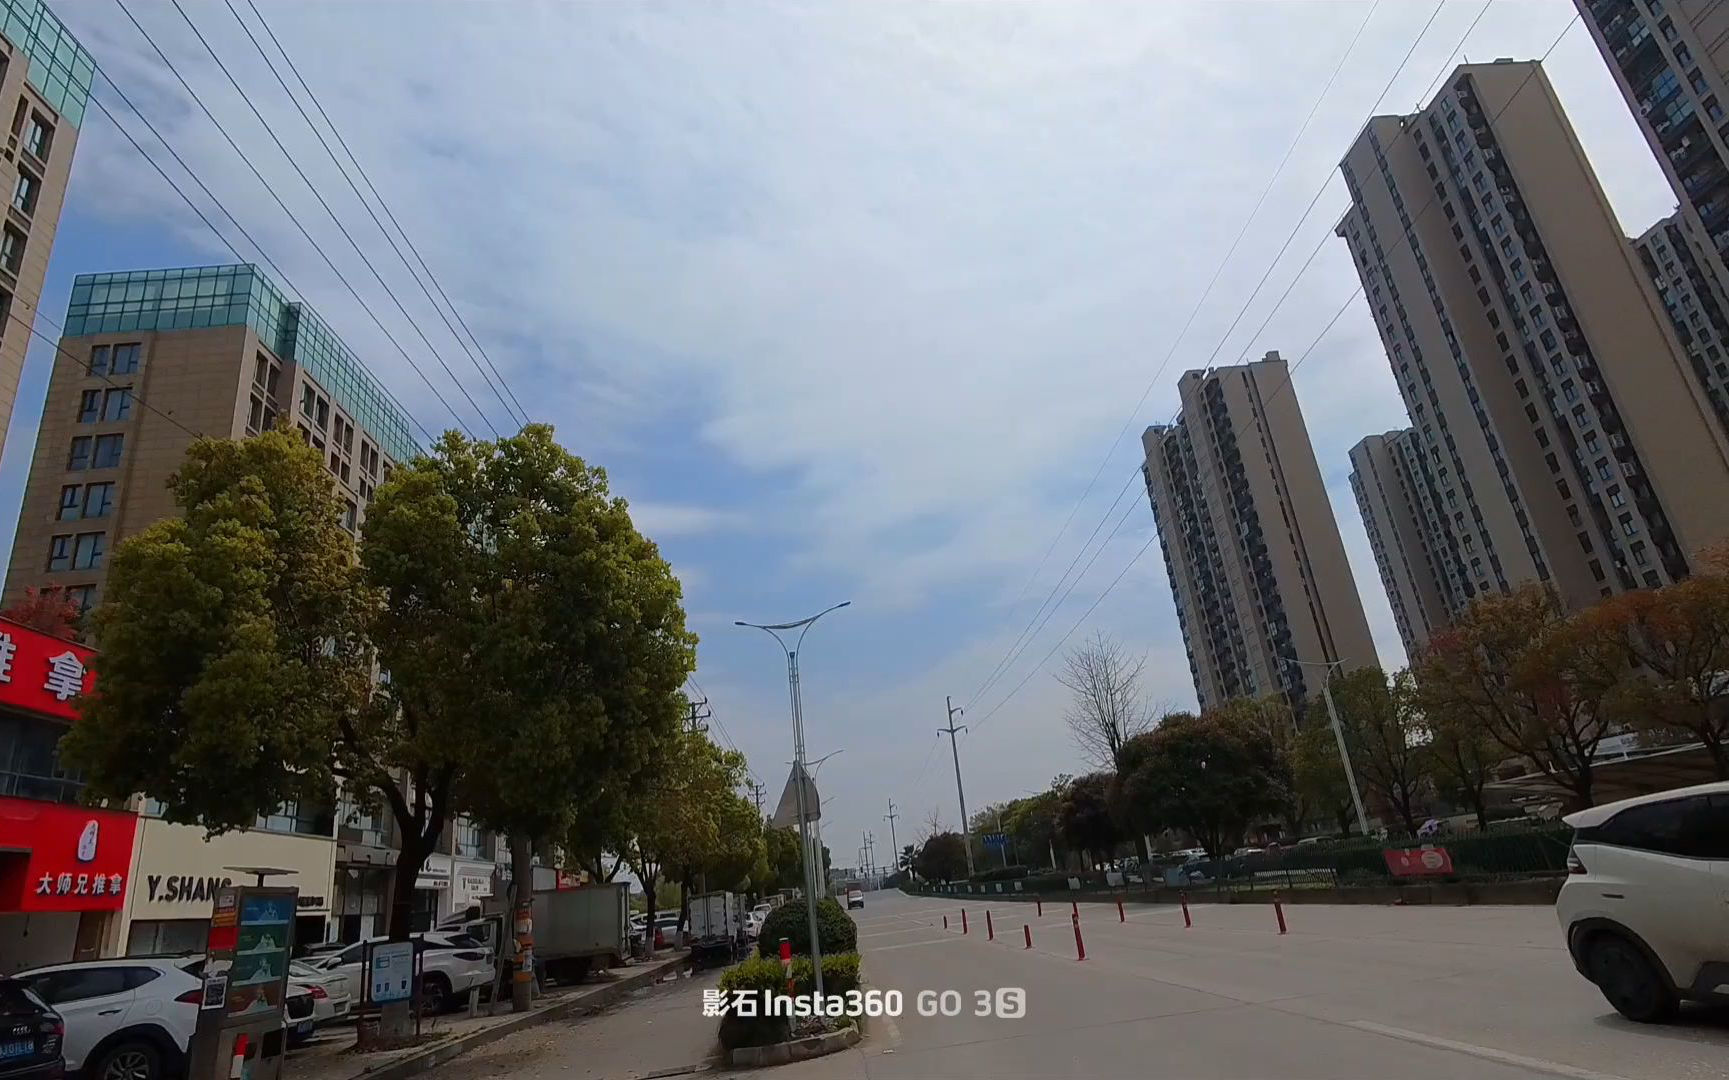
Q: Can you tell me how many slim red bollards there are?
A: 10